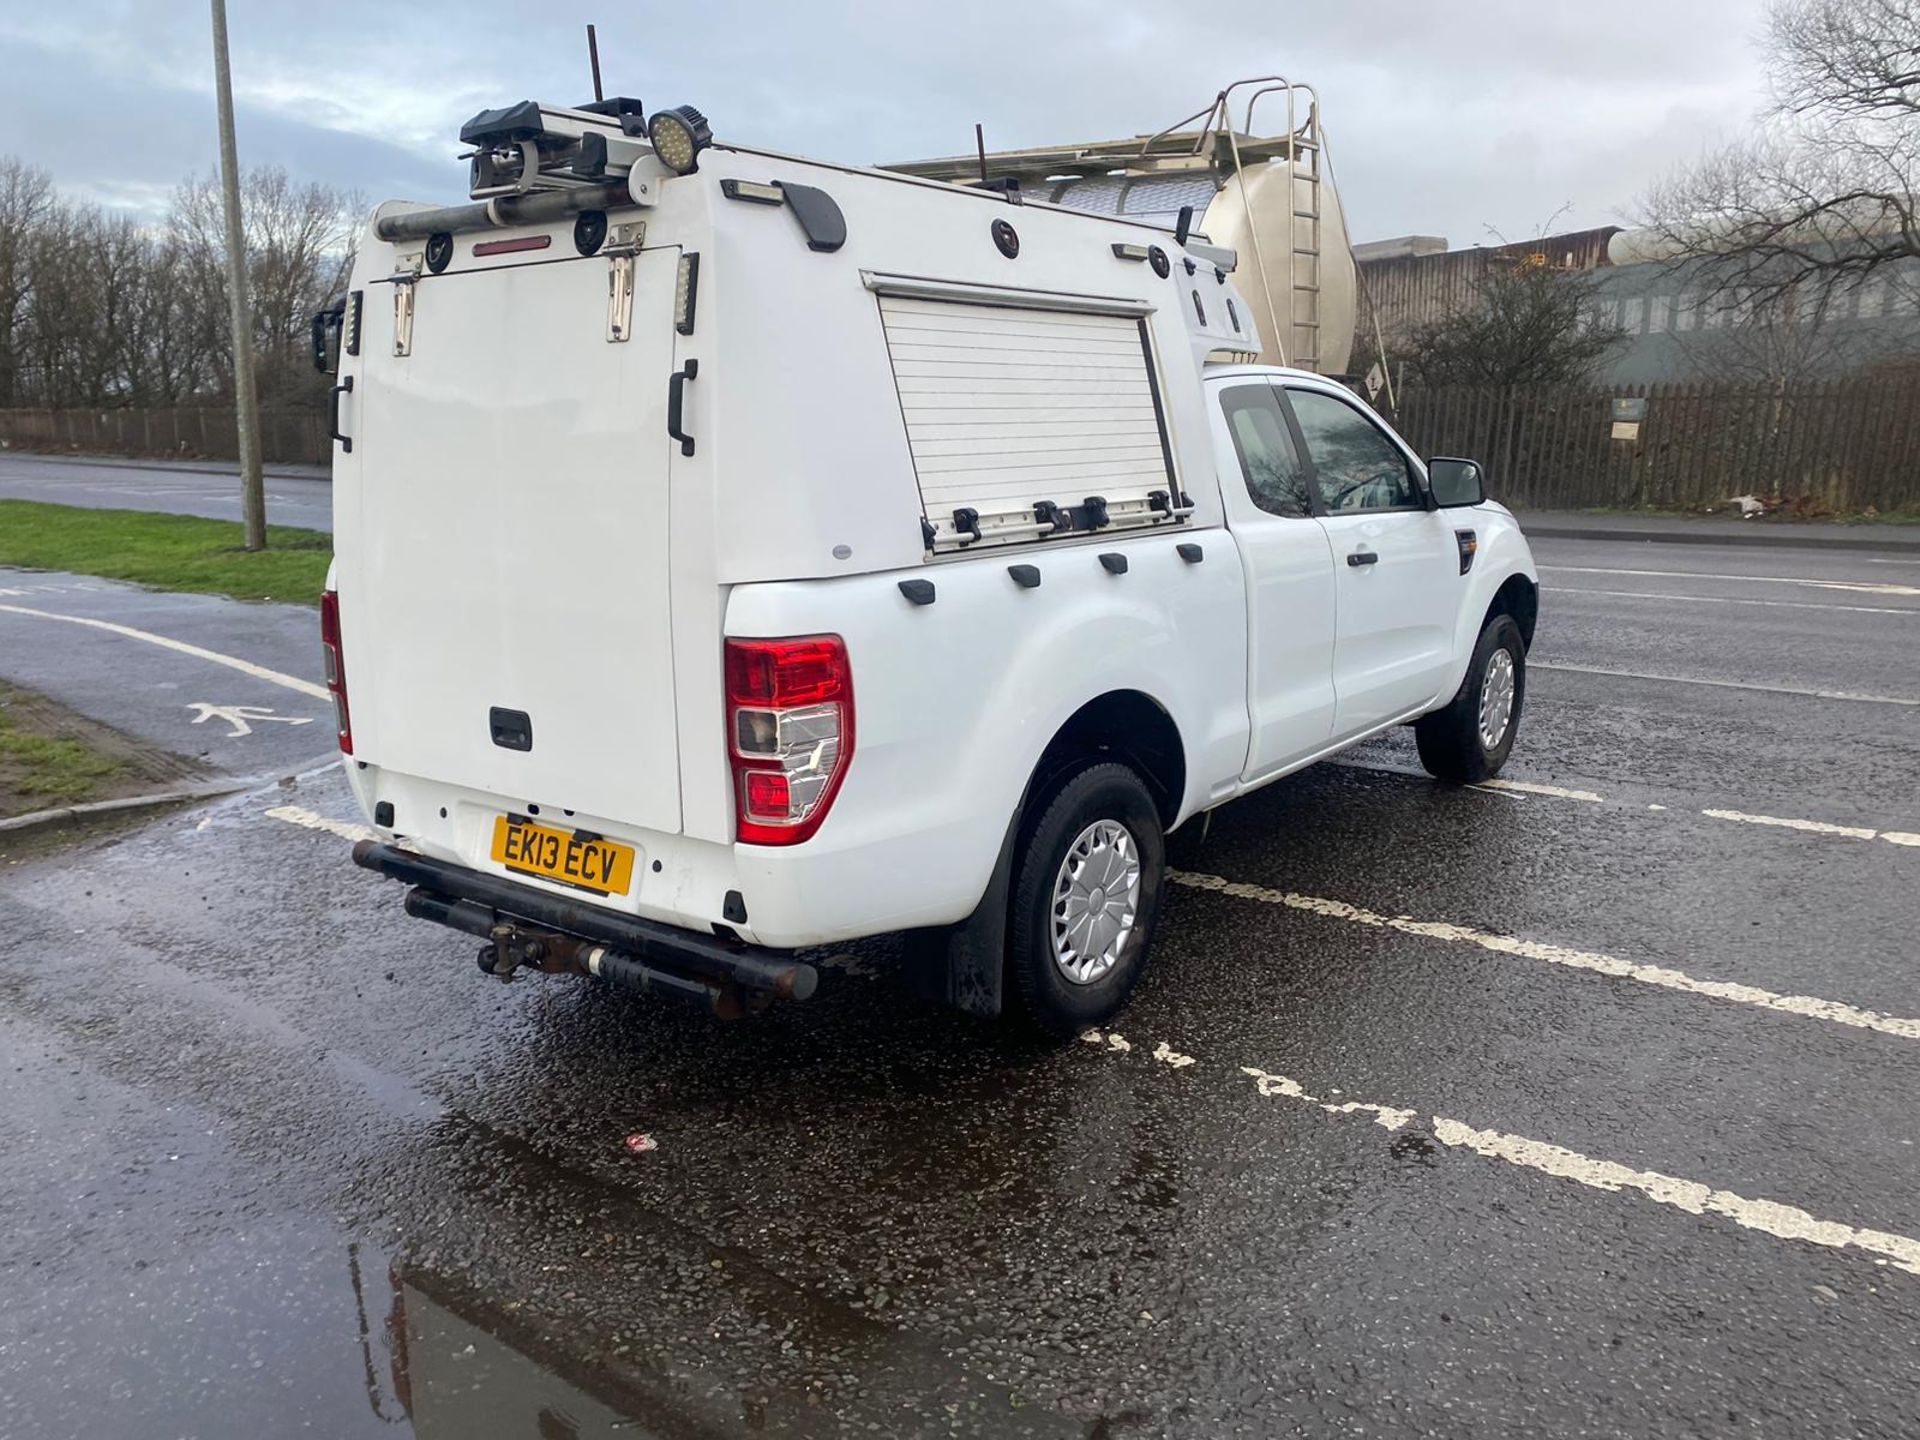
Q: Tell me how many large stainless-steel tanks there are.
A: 1